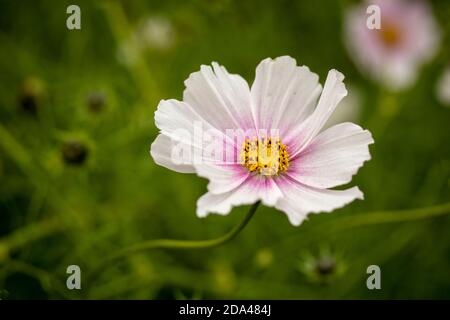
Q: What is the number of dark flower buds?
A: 4